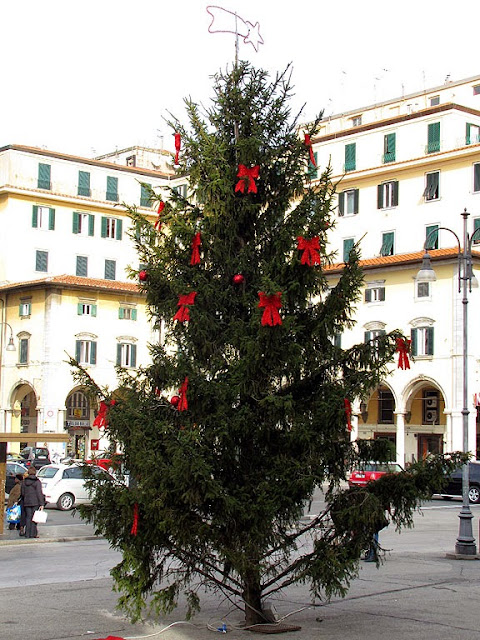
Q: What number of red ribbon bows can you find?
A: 13